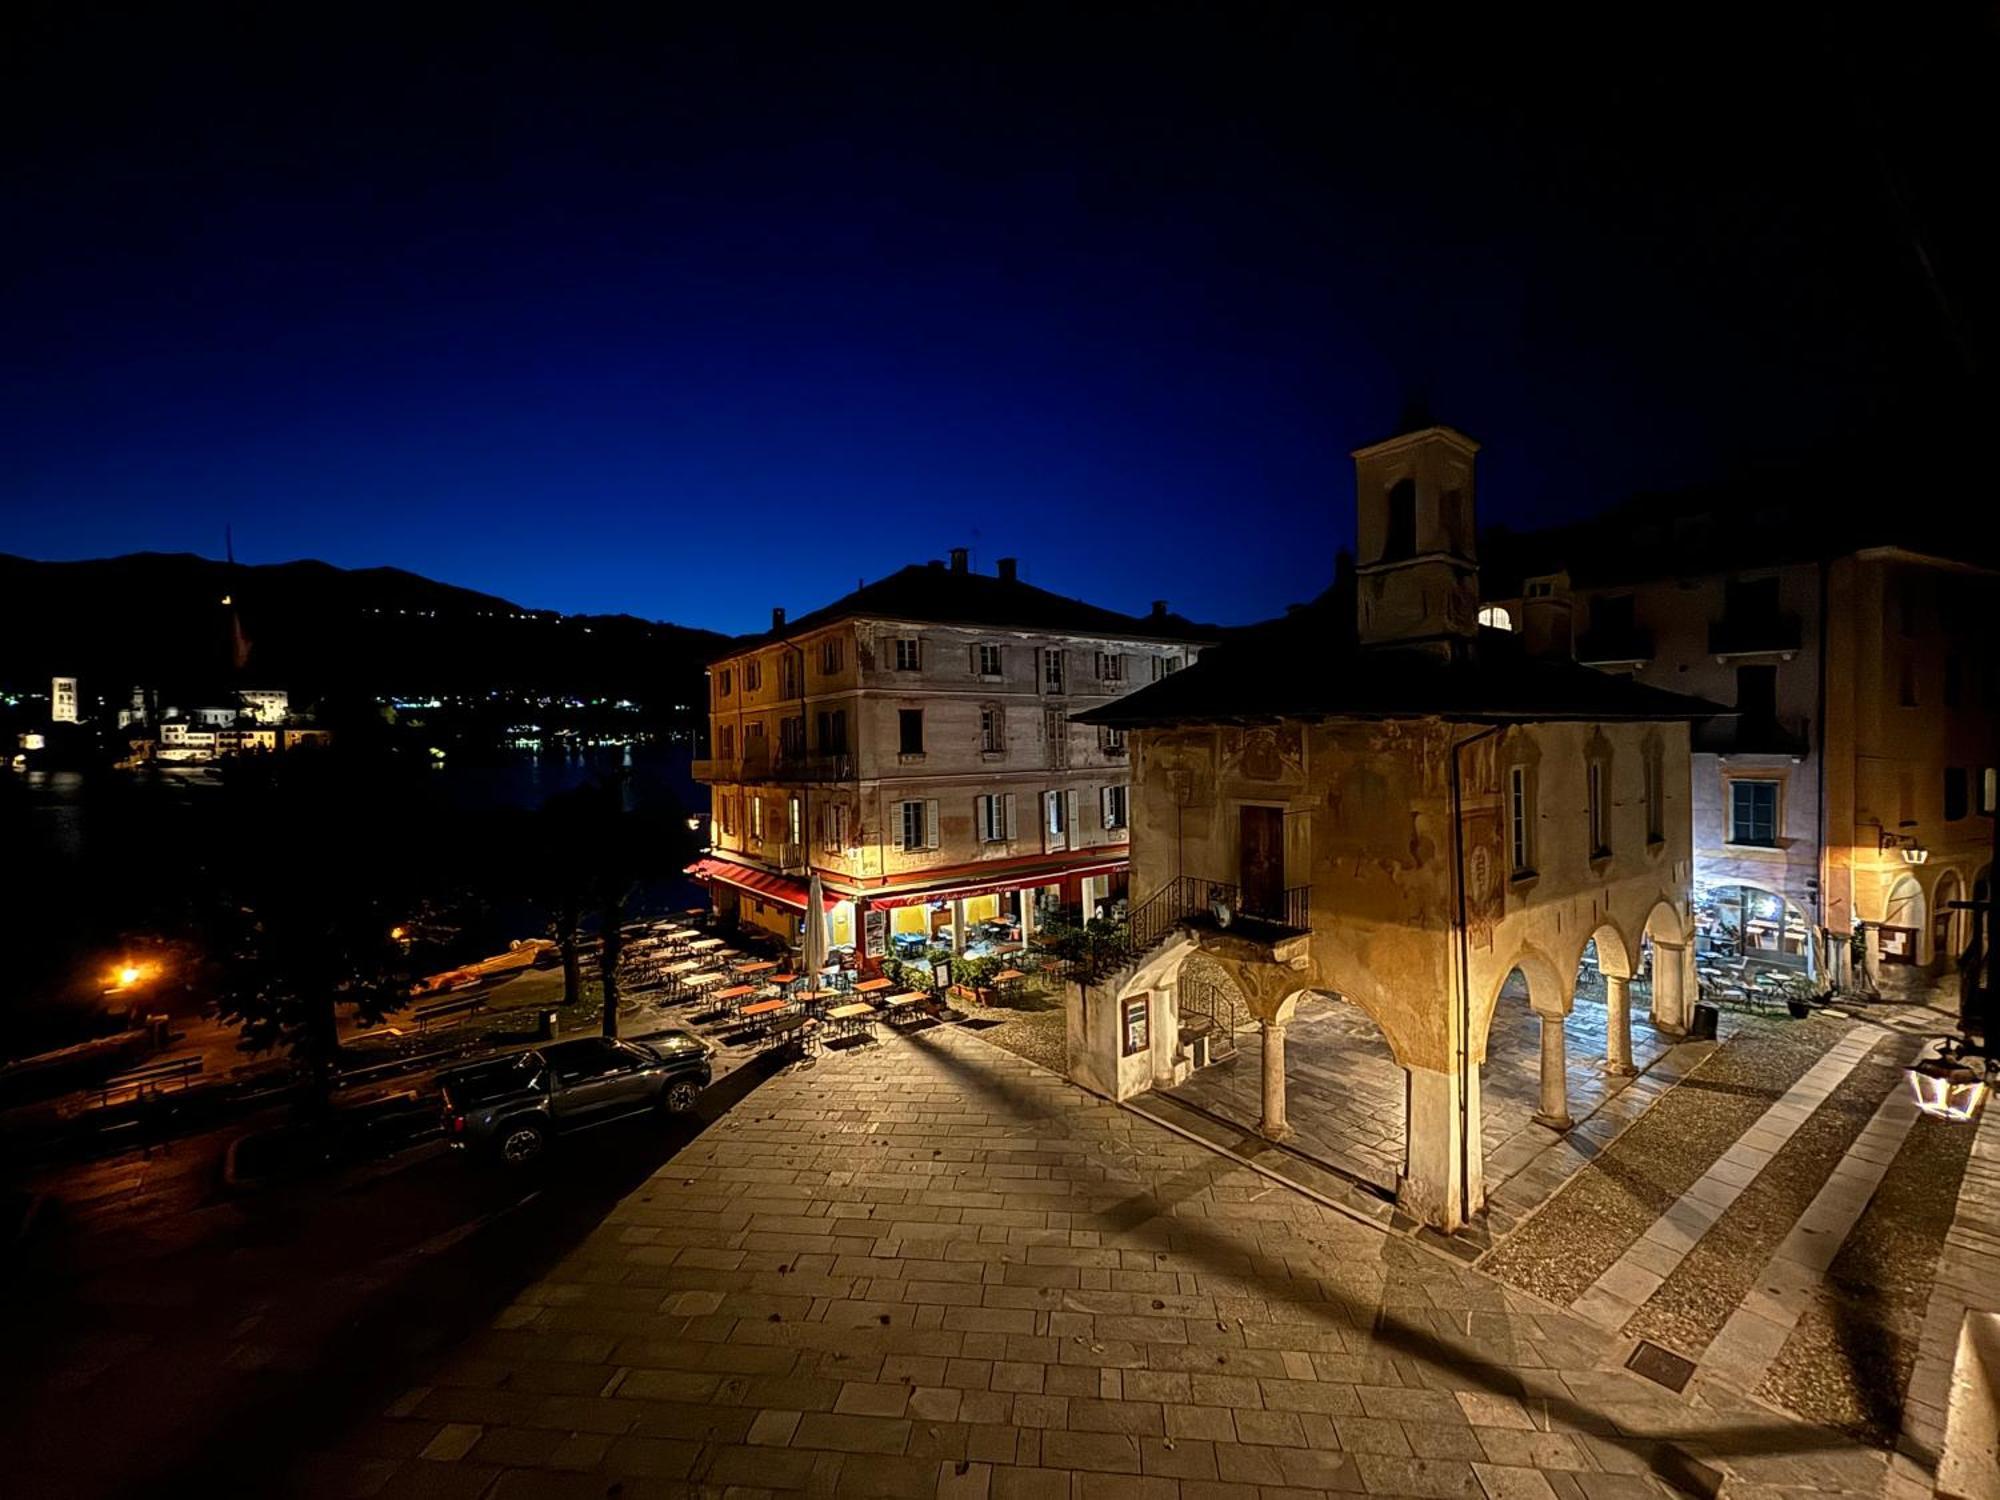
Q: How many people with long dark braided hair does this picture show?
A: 0